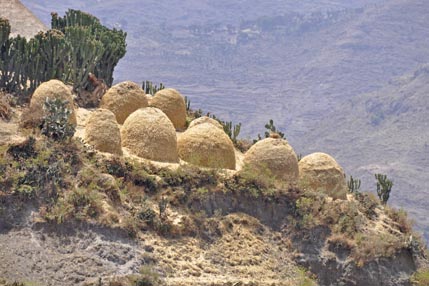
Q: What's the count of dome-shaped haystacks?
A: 9